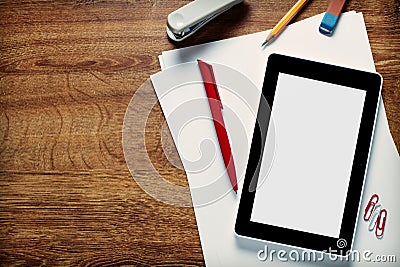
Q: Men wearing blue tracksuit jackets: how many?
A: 0